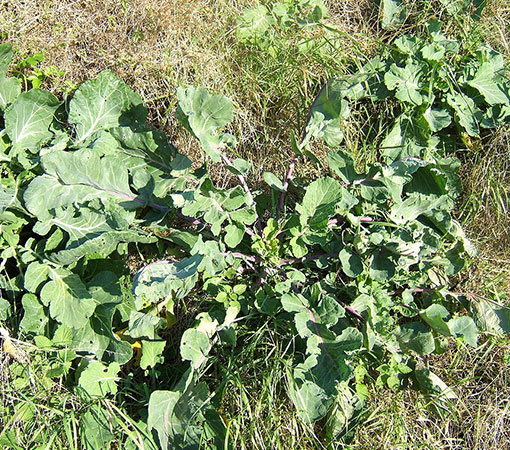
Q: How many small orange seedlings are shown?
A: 0